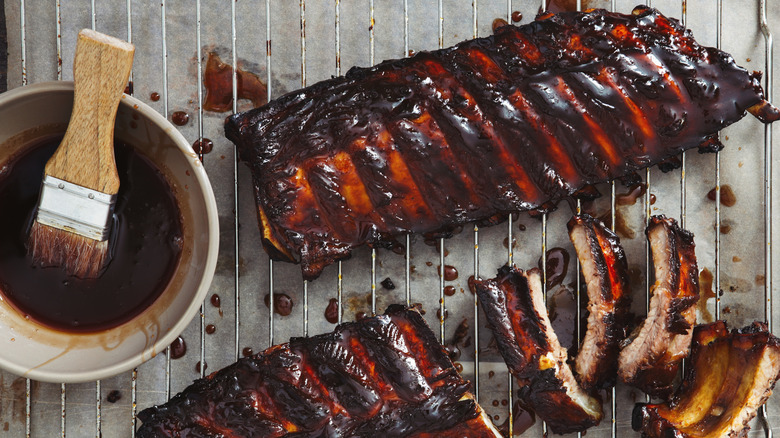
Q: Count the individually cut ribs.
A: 4